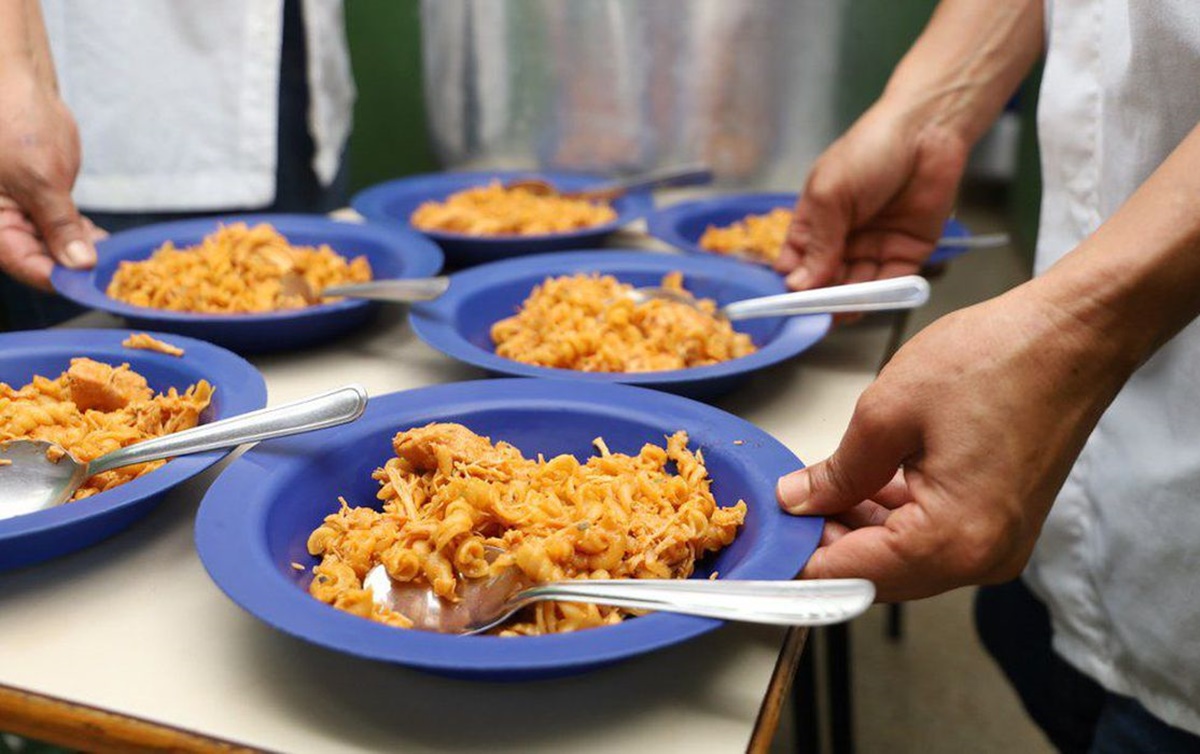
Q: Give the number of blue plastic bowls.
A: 6